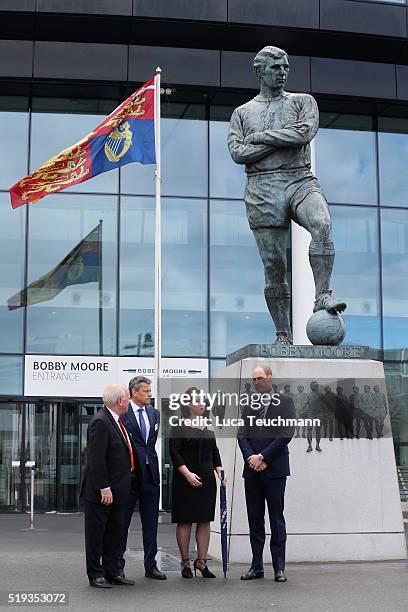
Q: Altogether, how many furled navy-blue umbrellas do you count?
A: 1